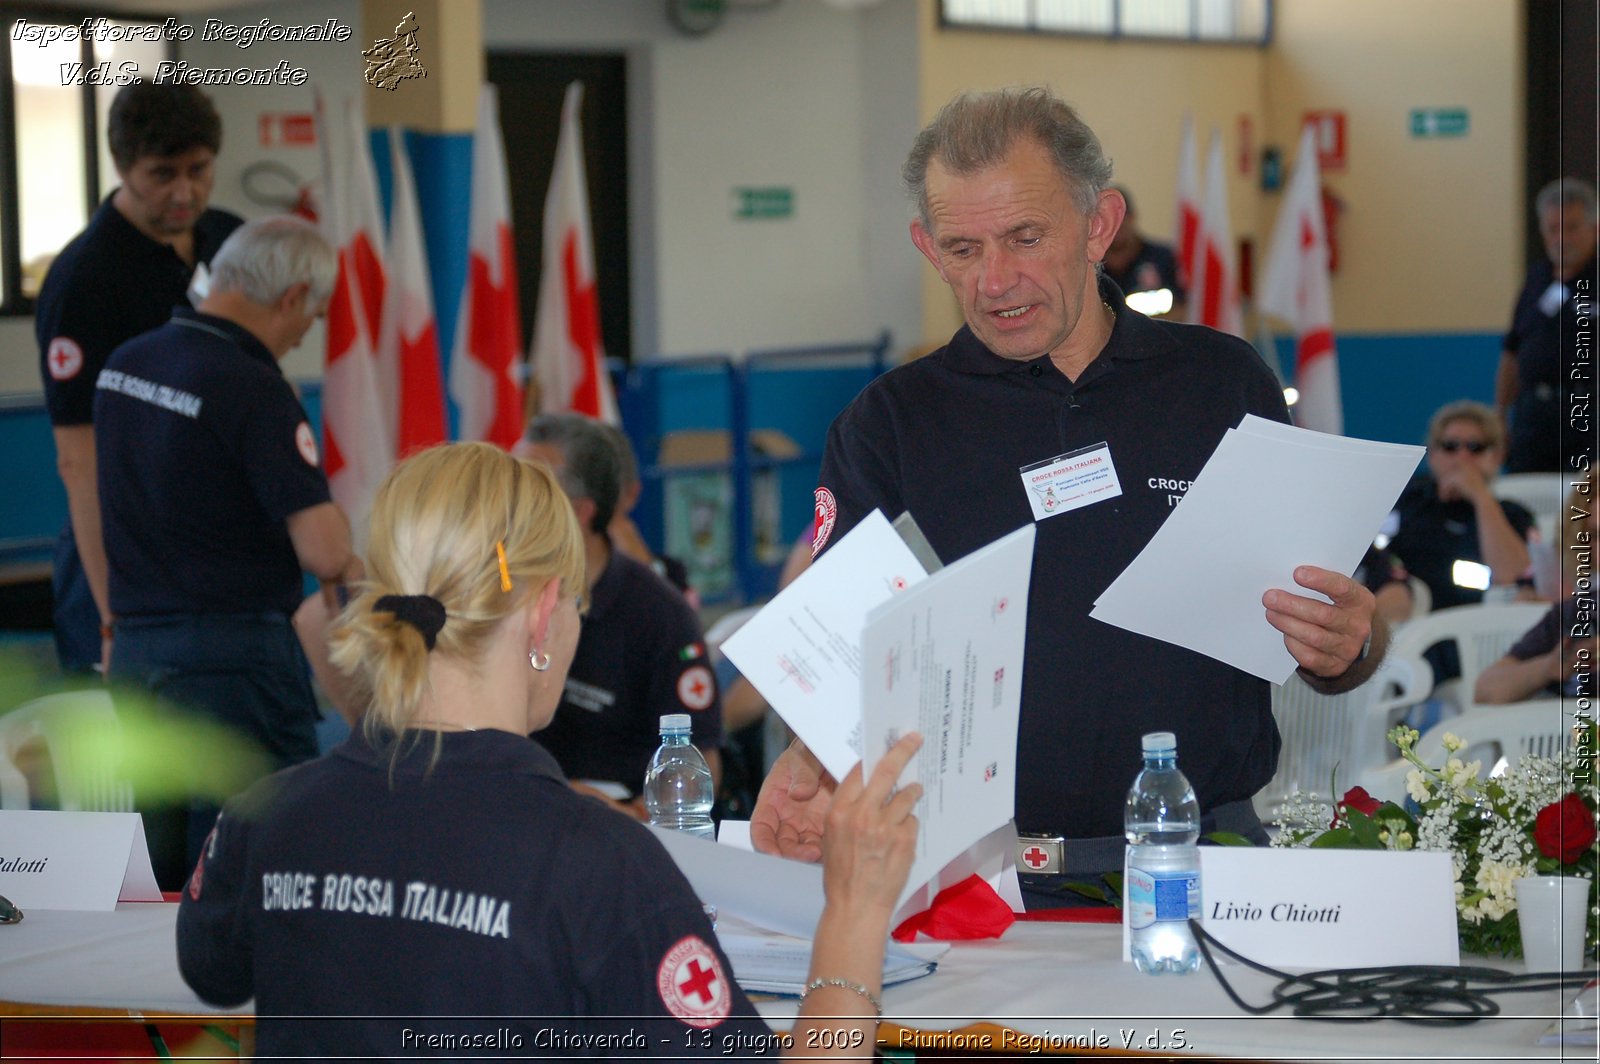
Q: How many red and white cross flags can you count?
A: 8